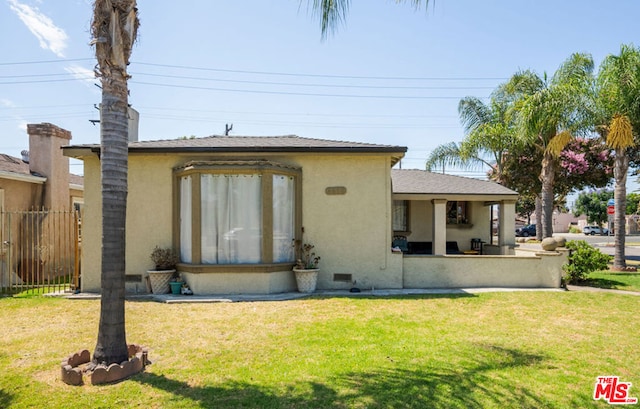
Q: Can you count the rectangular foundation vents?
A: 2